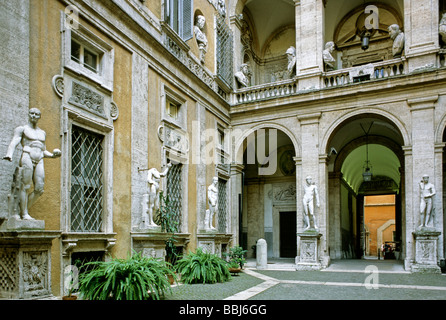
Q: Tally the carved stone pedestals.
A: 5